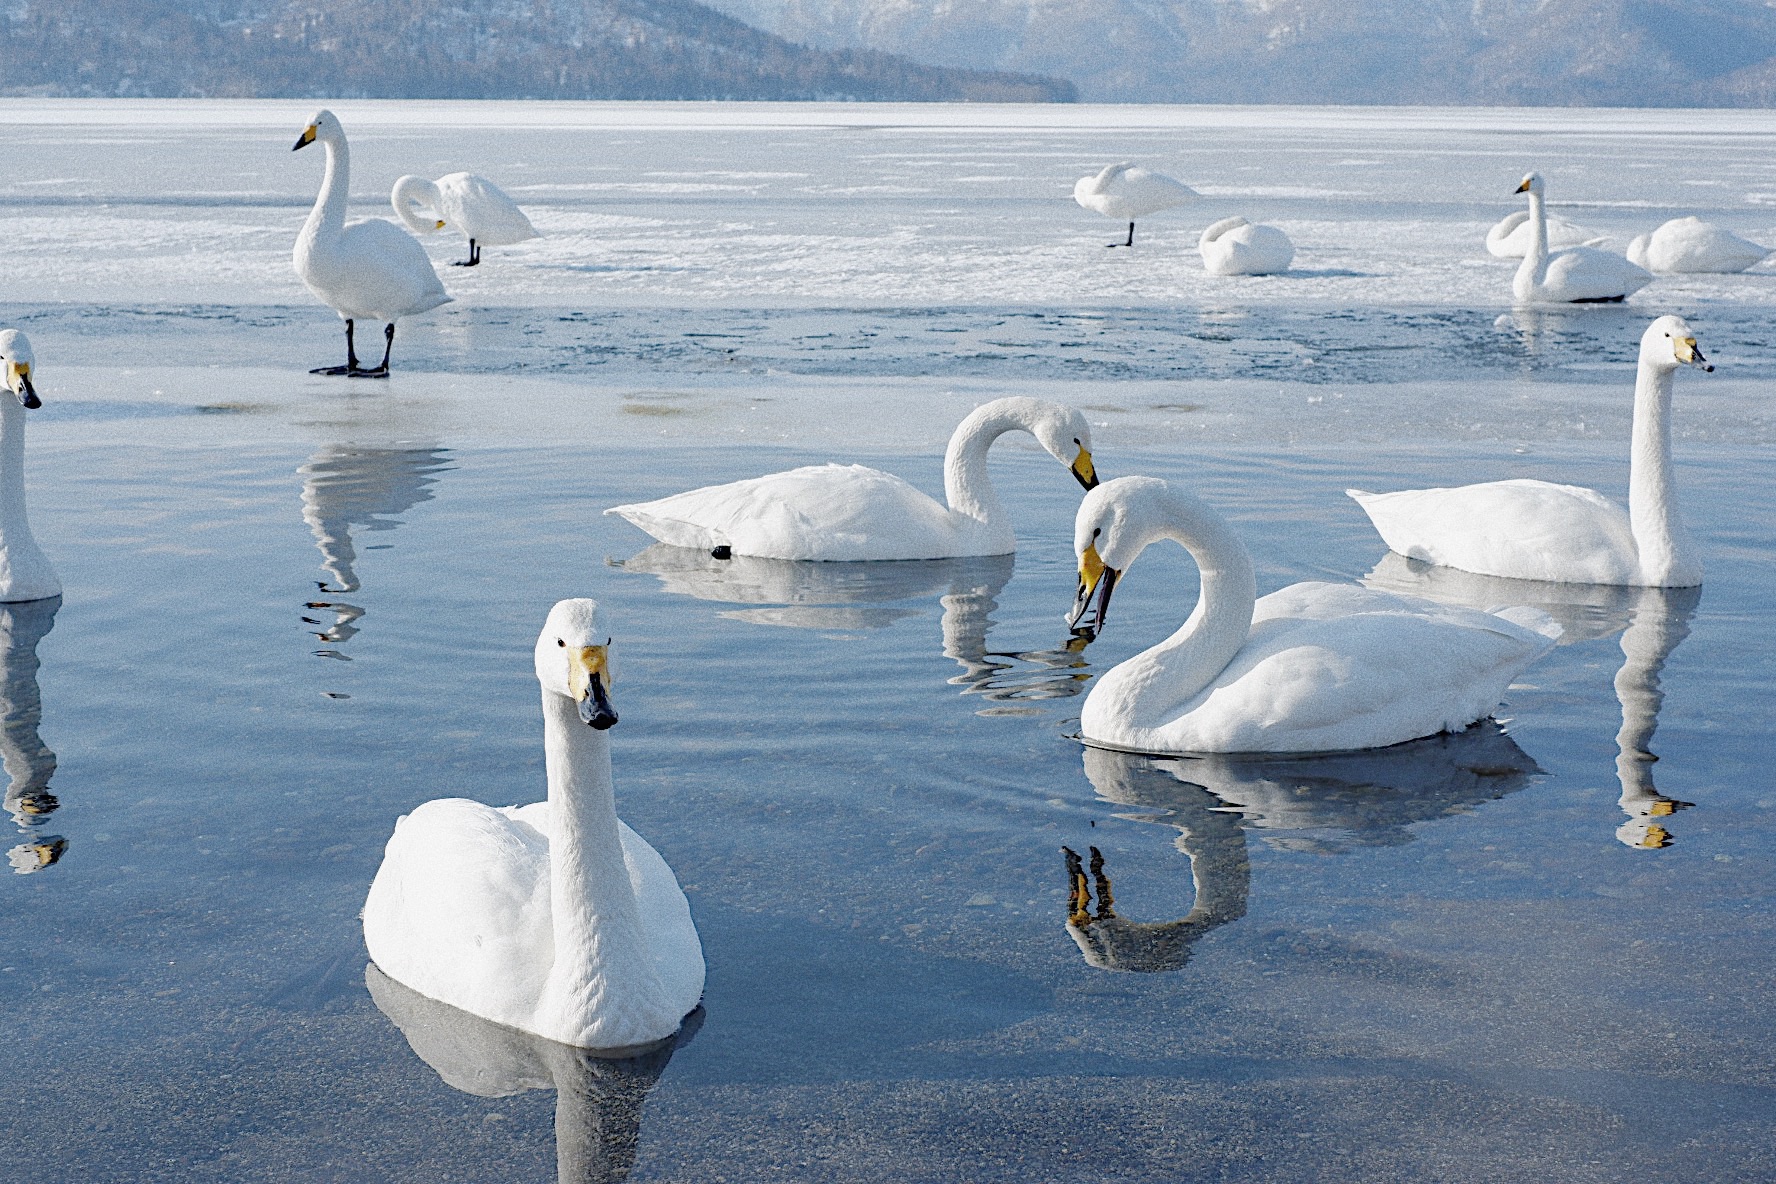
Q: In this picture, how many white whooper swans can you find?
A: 12